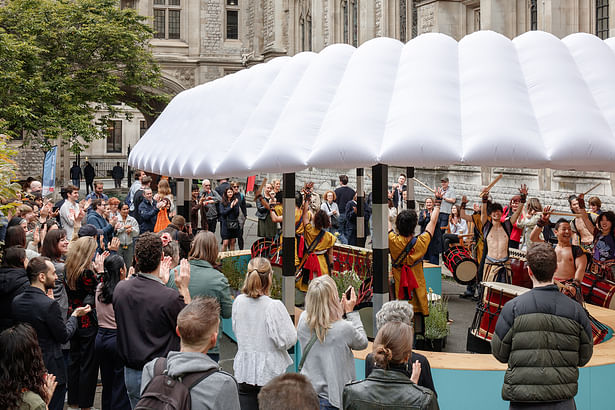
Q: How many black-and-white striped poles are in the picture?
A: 6